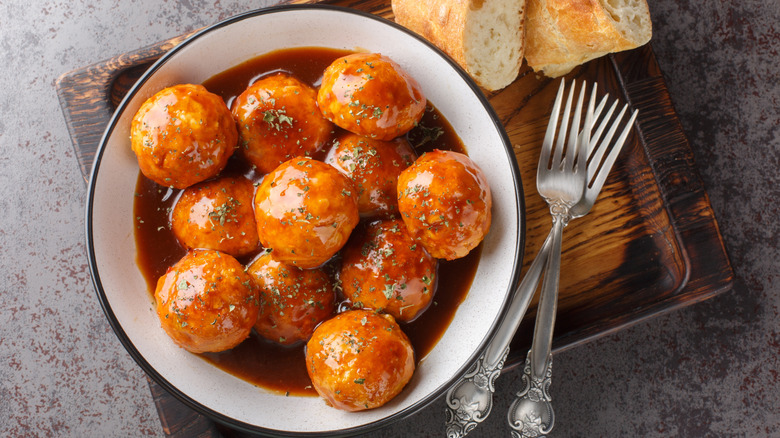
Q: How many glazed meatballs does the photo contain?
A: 11